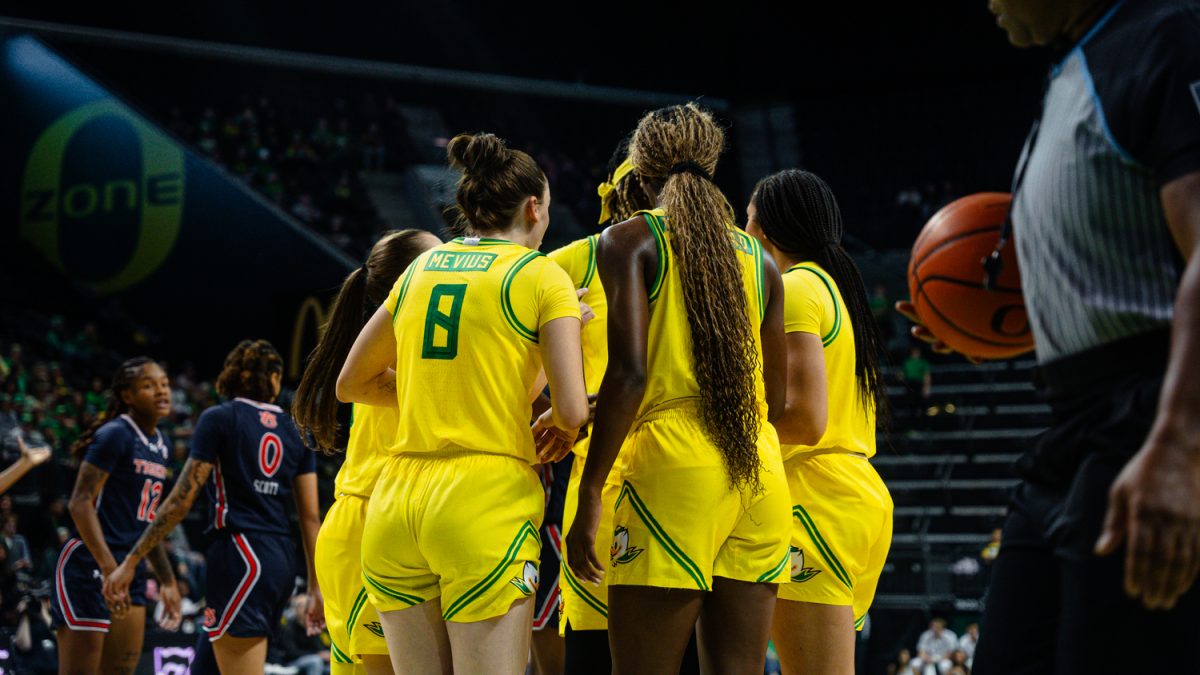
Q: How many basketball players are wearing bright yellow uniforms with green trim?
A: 5